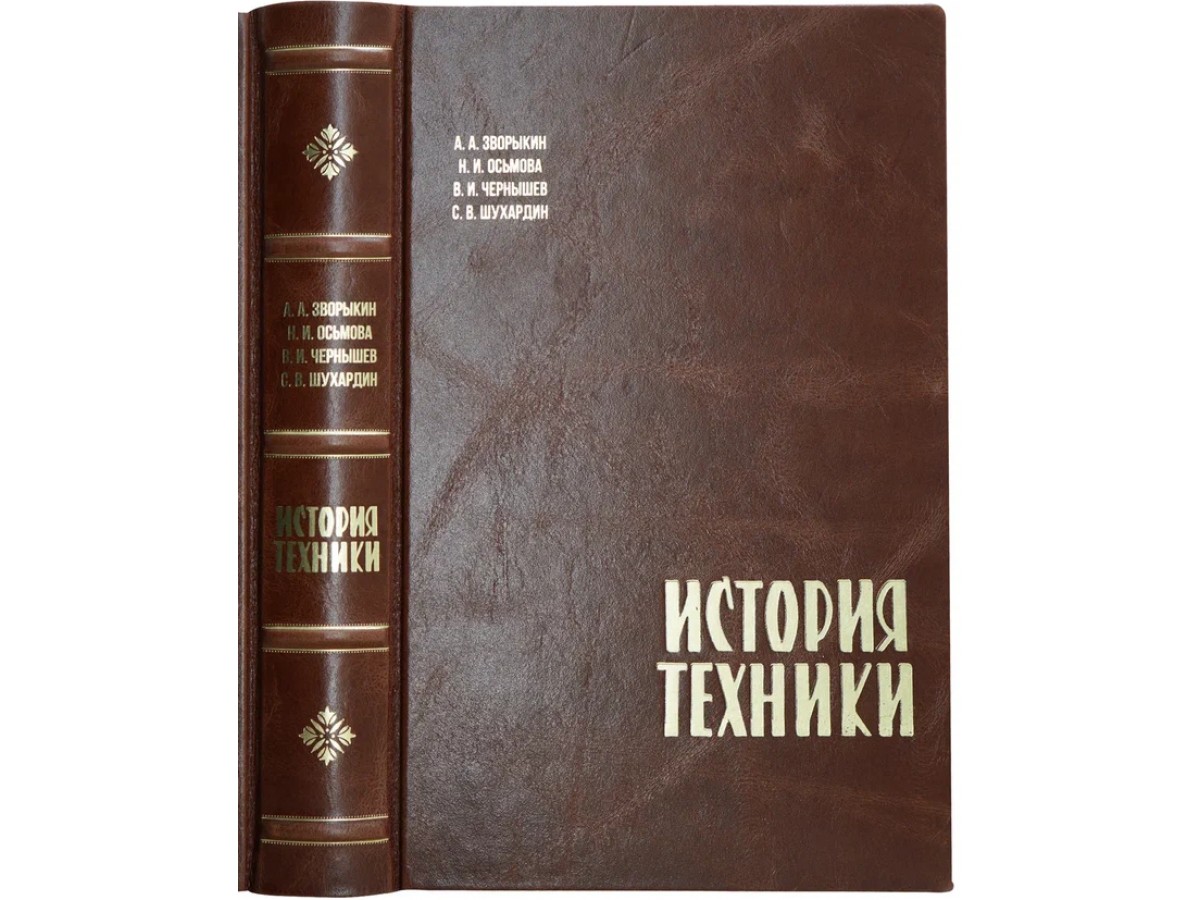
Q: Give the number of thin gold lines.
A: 10